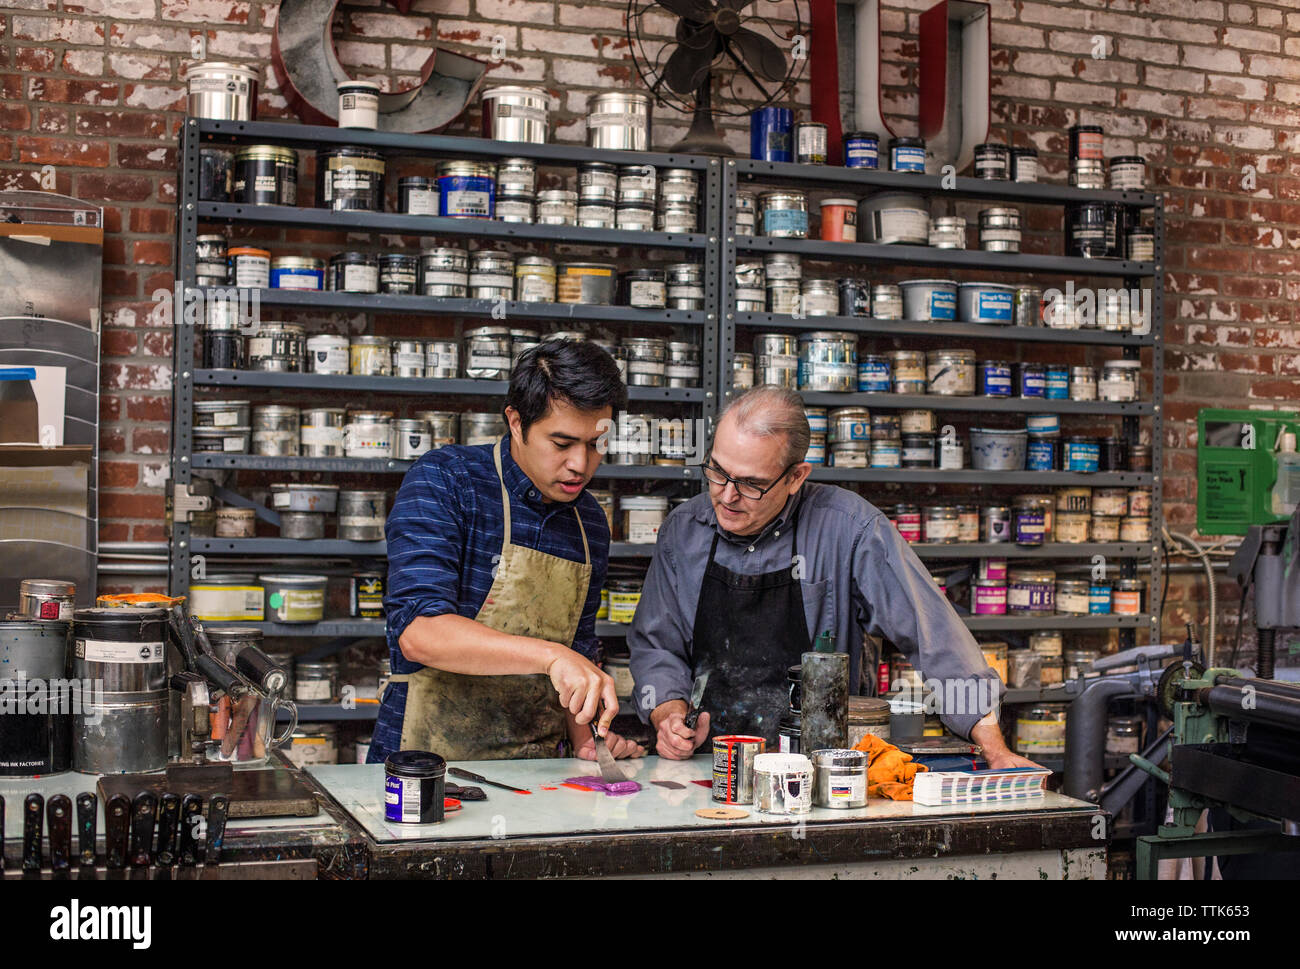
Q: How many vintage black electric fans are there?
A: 1